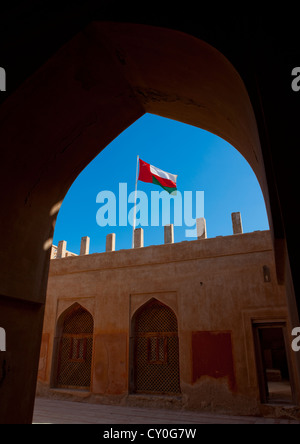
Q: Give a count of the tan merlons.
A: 7